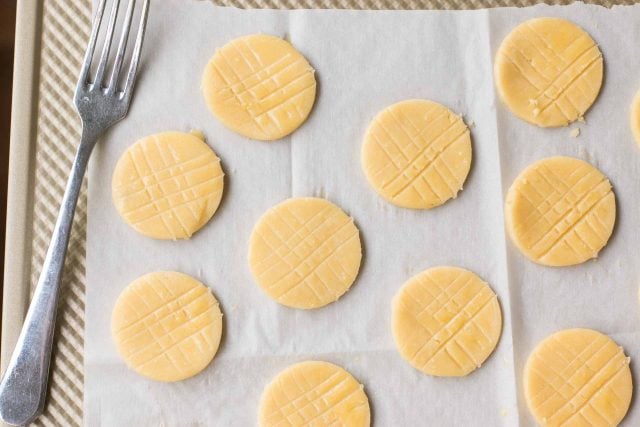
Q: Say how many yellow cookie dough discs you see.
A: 11